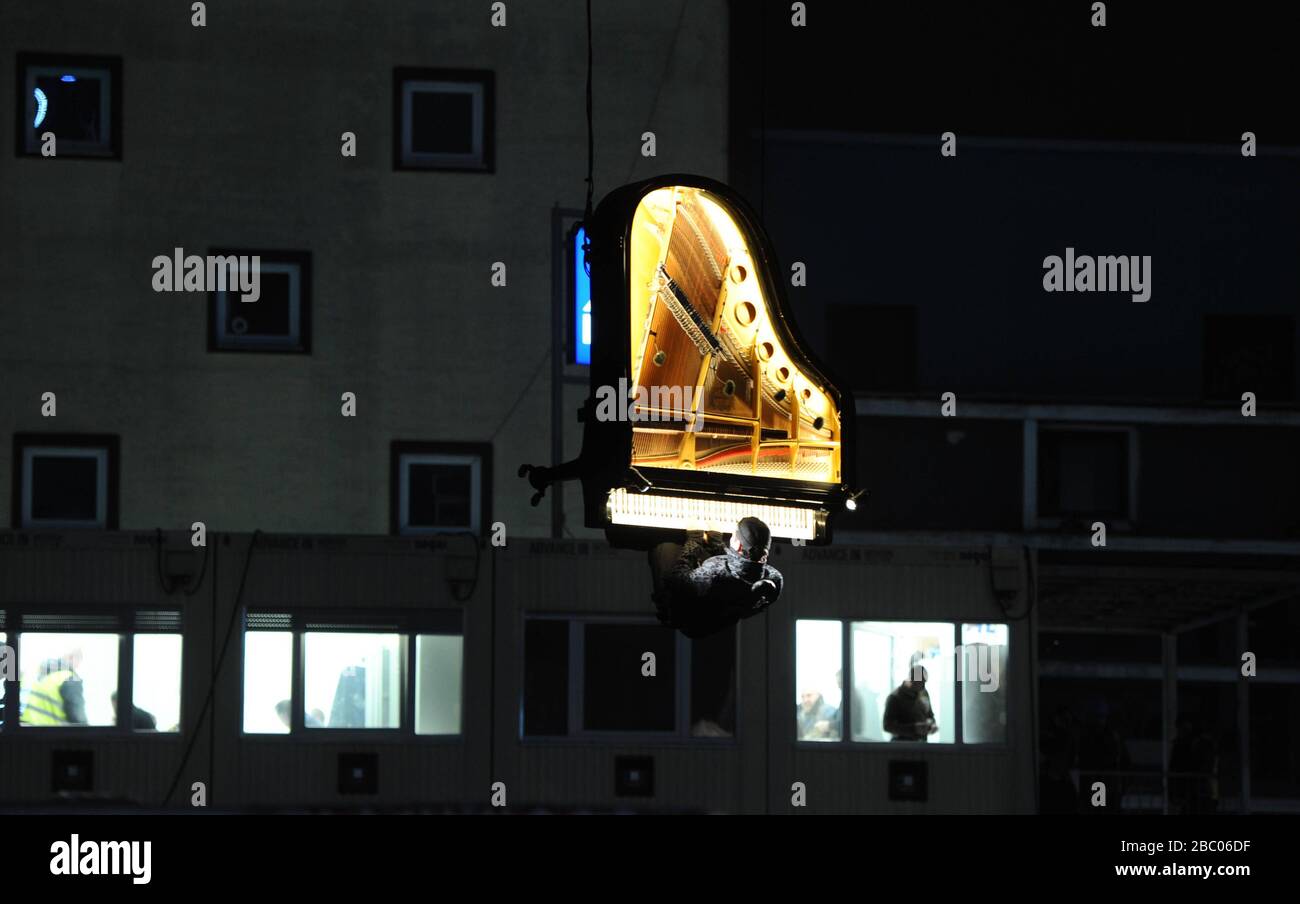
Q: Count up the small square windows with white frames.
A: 5